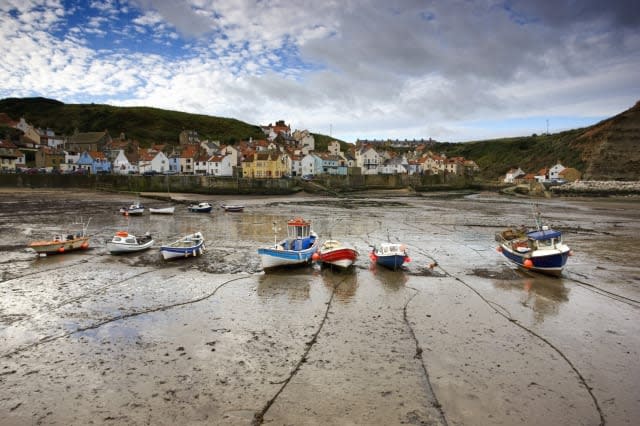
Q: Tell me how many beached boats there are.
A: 11